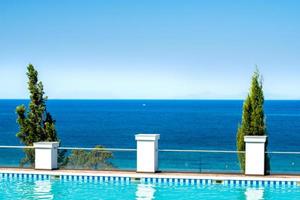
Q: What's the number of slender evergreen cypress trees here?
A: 2